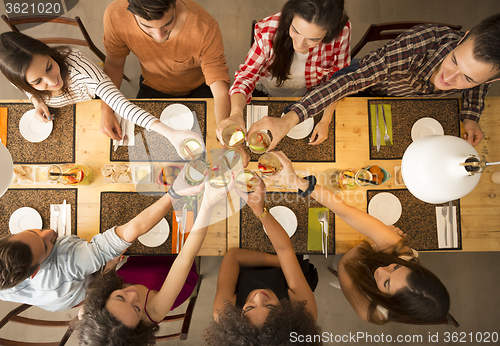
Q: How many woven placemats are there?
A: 8